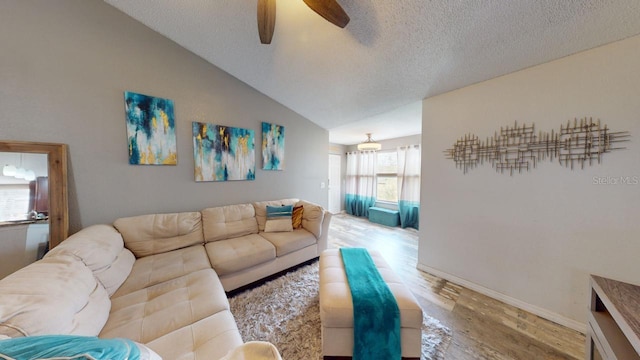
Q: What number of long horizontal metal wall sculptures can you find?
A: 1